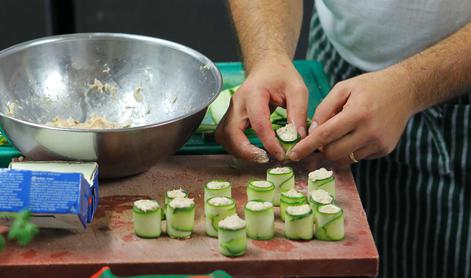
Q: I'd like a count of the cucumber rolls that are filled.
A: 15